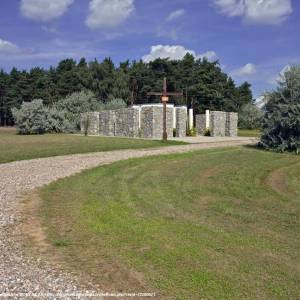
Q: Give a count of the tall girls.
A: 0